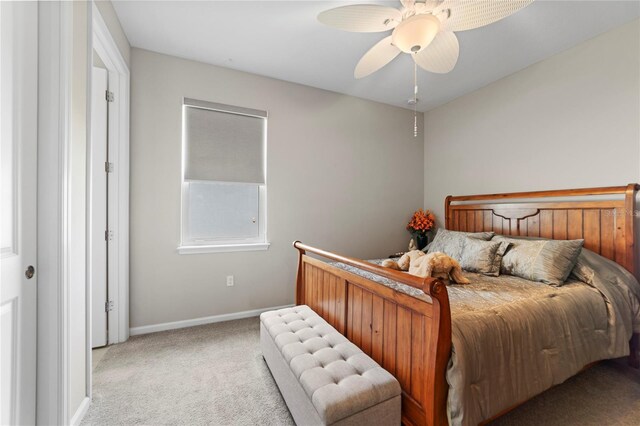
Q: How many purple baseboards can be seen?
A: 0